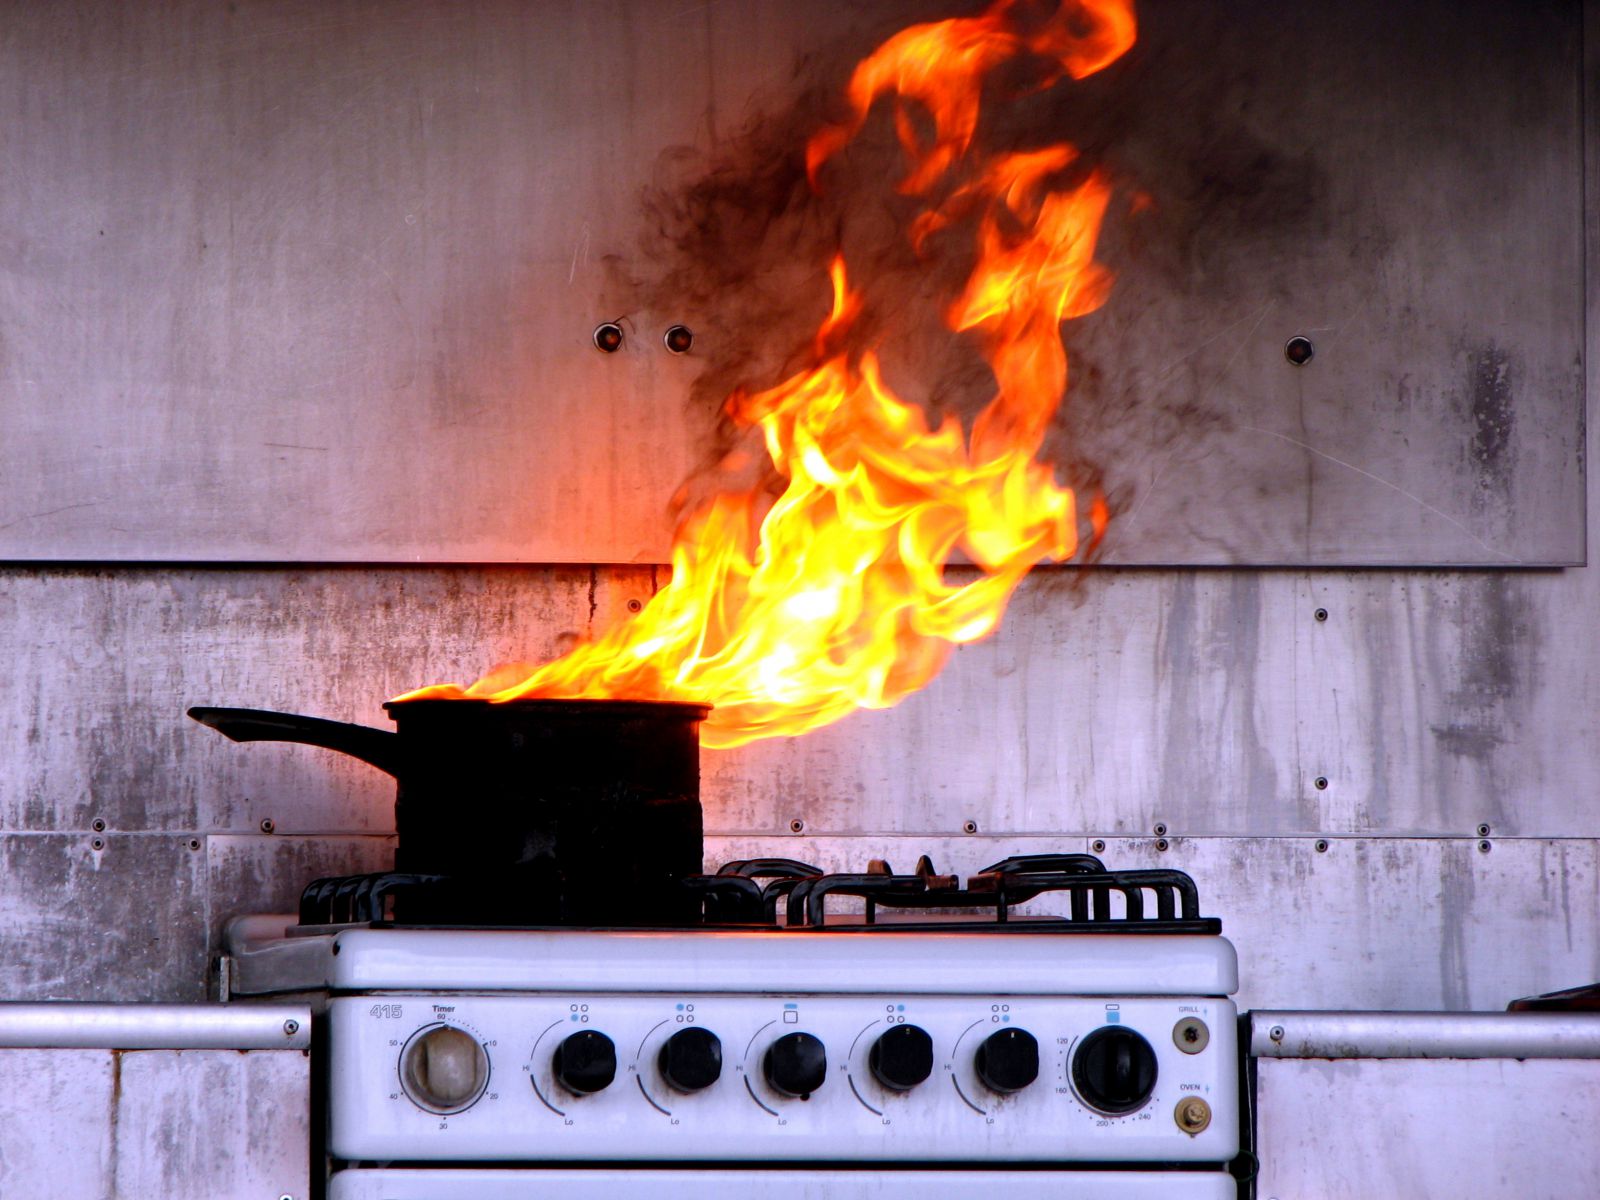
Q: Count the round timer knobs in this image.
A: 1